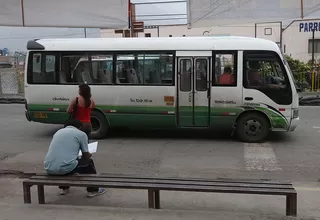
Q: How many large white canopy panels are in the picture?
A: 2